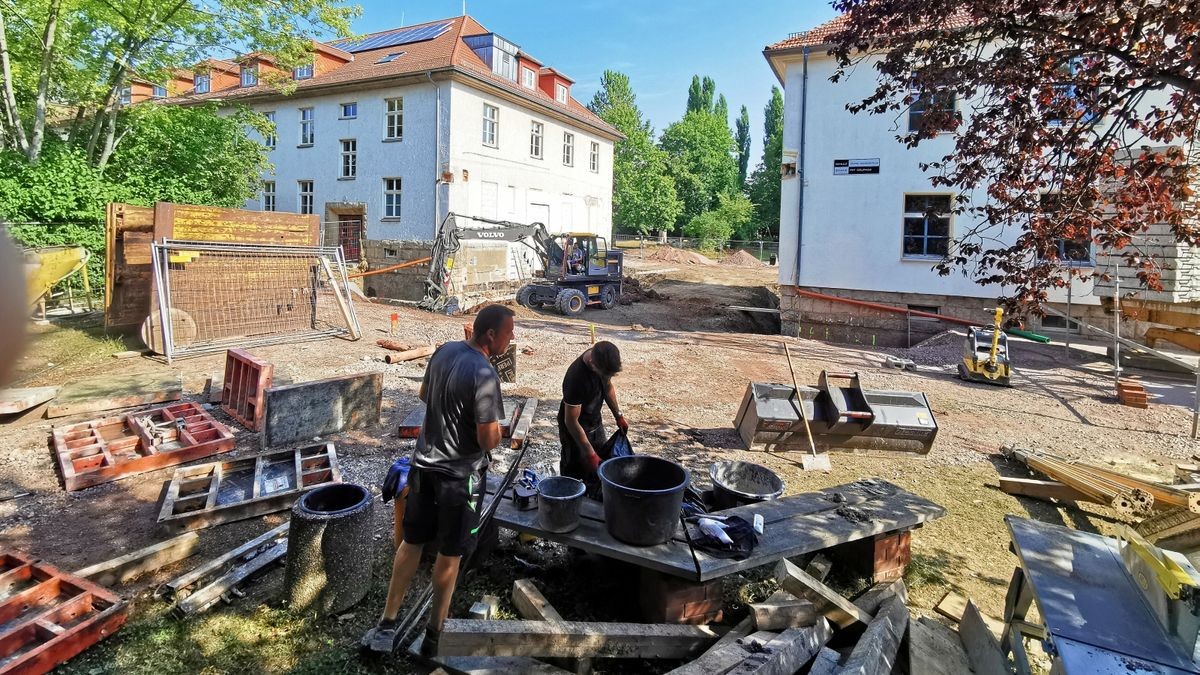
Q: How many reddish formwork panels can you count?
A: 3